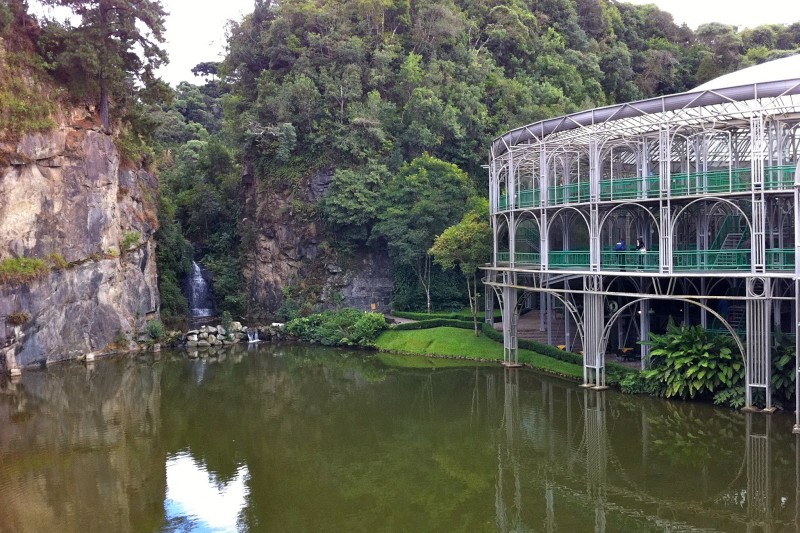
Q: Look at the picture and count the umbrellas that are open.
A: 0